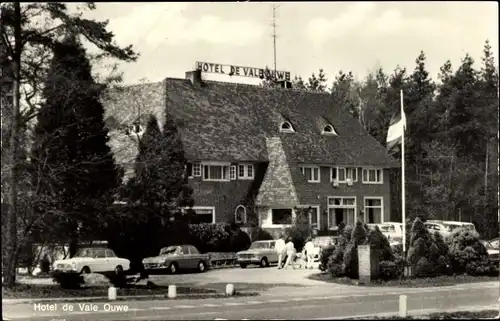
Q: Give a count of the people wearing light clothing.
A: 3